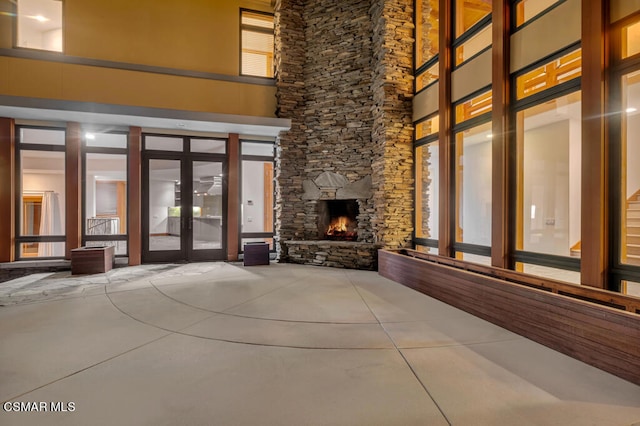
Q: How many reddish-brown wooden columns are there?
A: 7